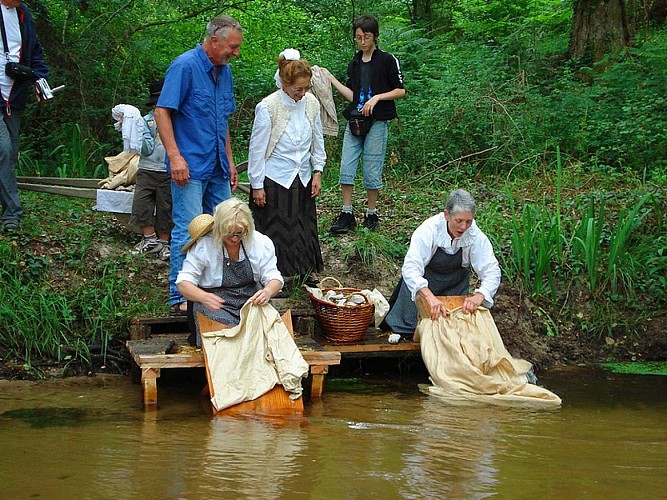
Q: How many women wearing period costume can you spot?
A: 3